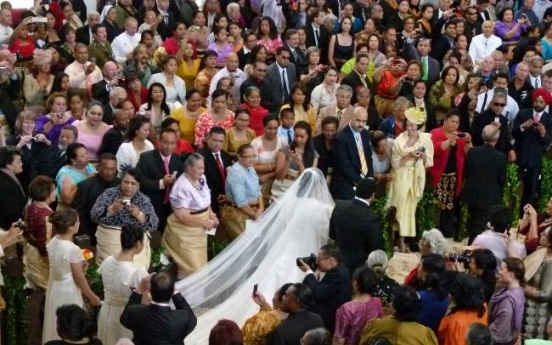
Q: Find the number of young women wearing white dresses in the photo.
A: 3